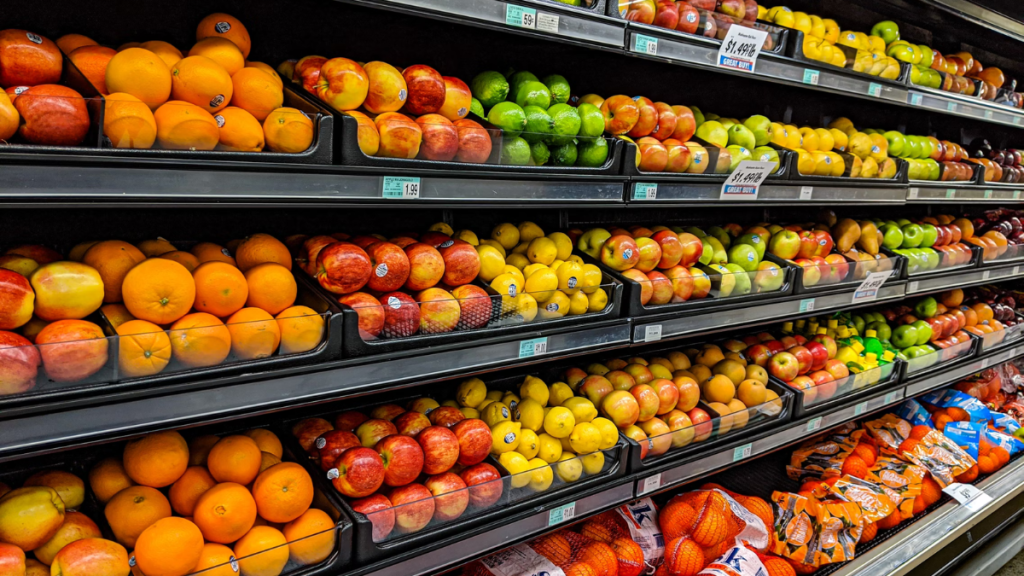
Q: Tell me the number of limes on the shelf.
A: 13